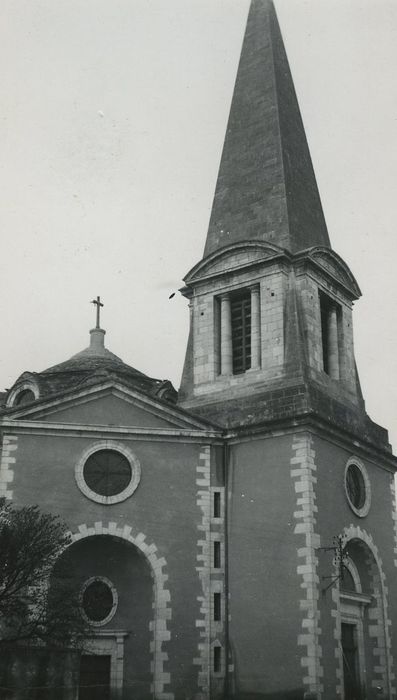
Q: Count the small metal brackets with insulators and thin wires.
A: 1